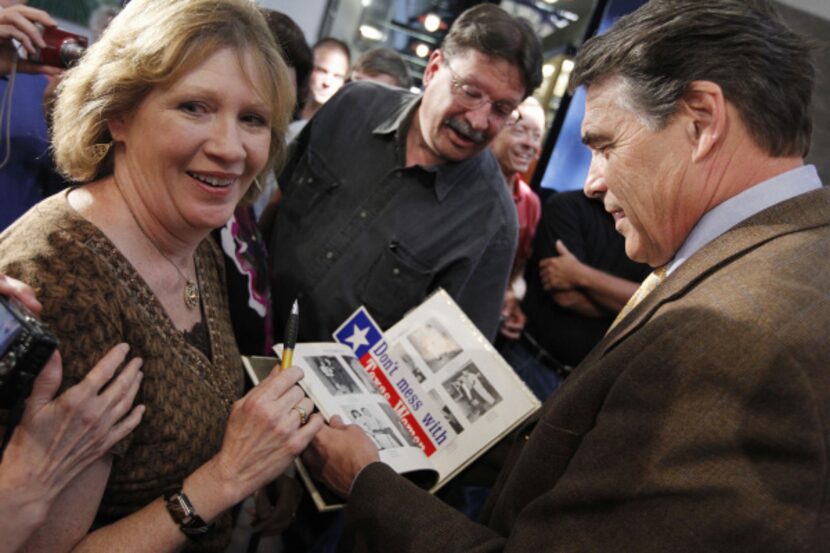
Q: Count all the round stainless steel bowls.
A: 0